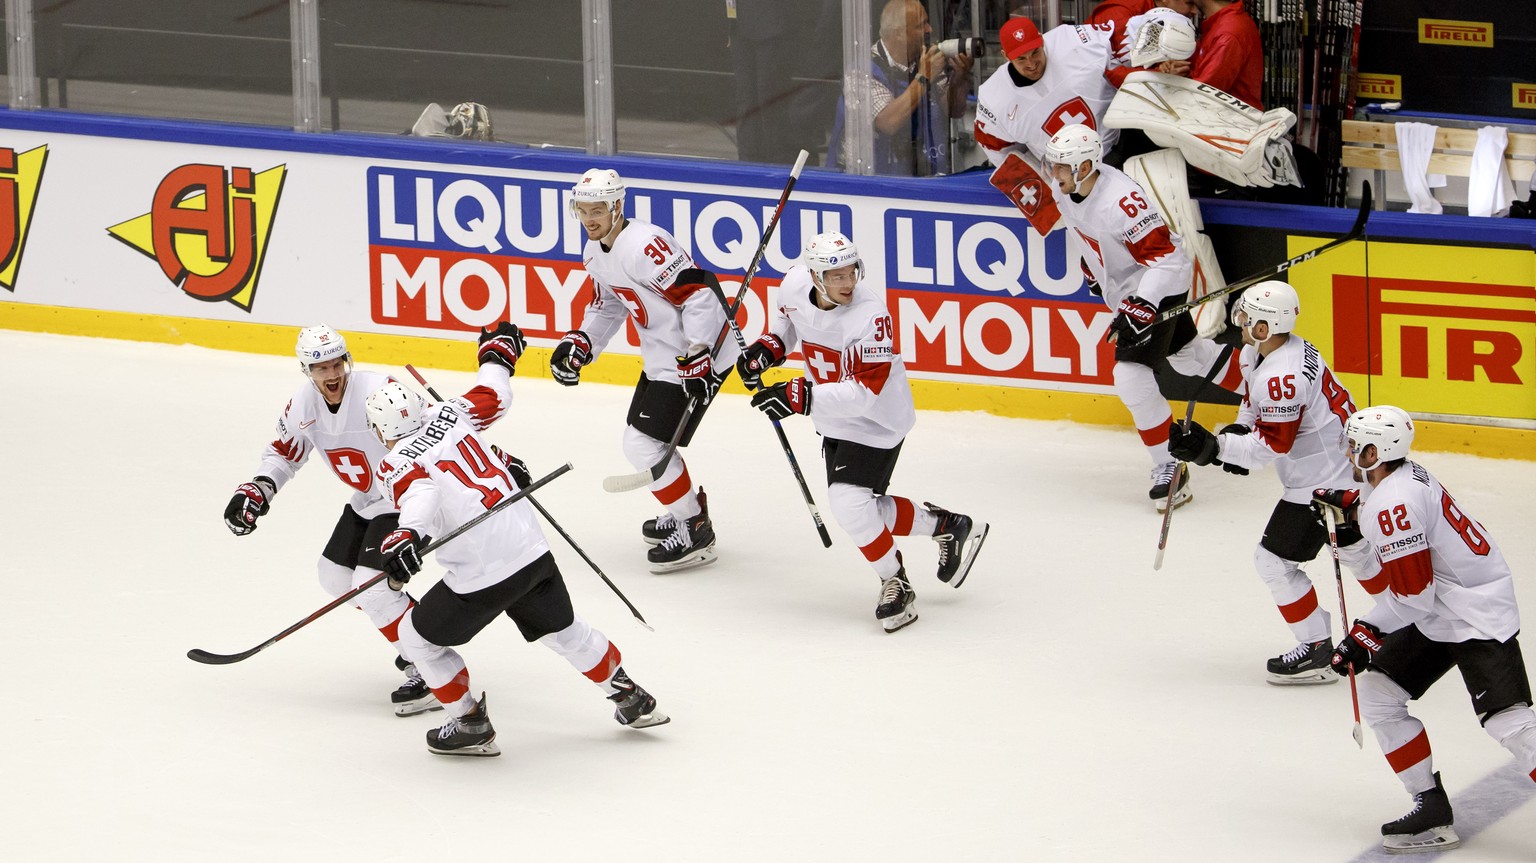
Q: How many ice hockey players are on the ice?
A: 7